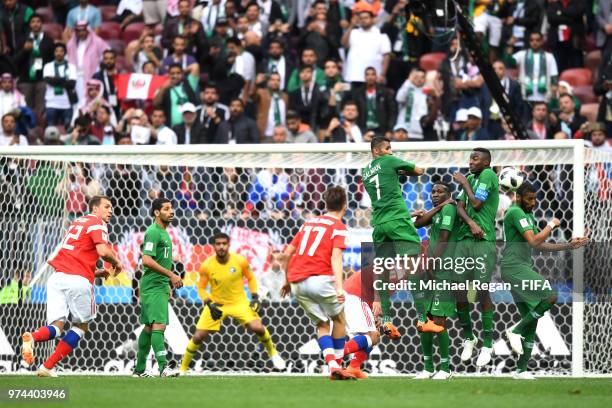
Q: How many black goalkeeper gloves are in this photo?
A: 2